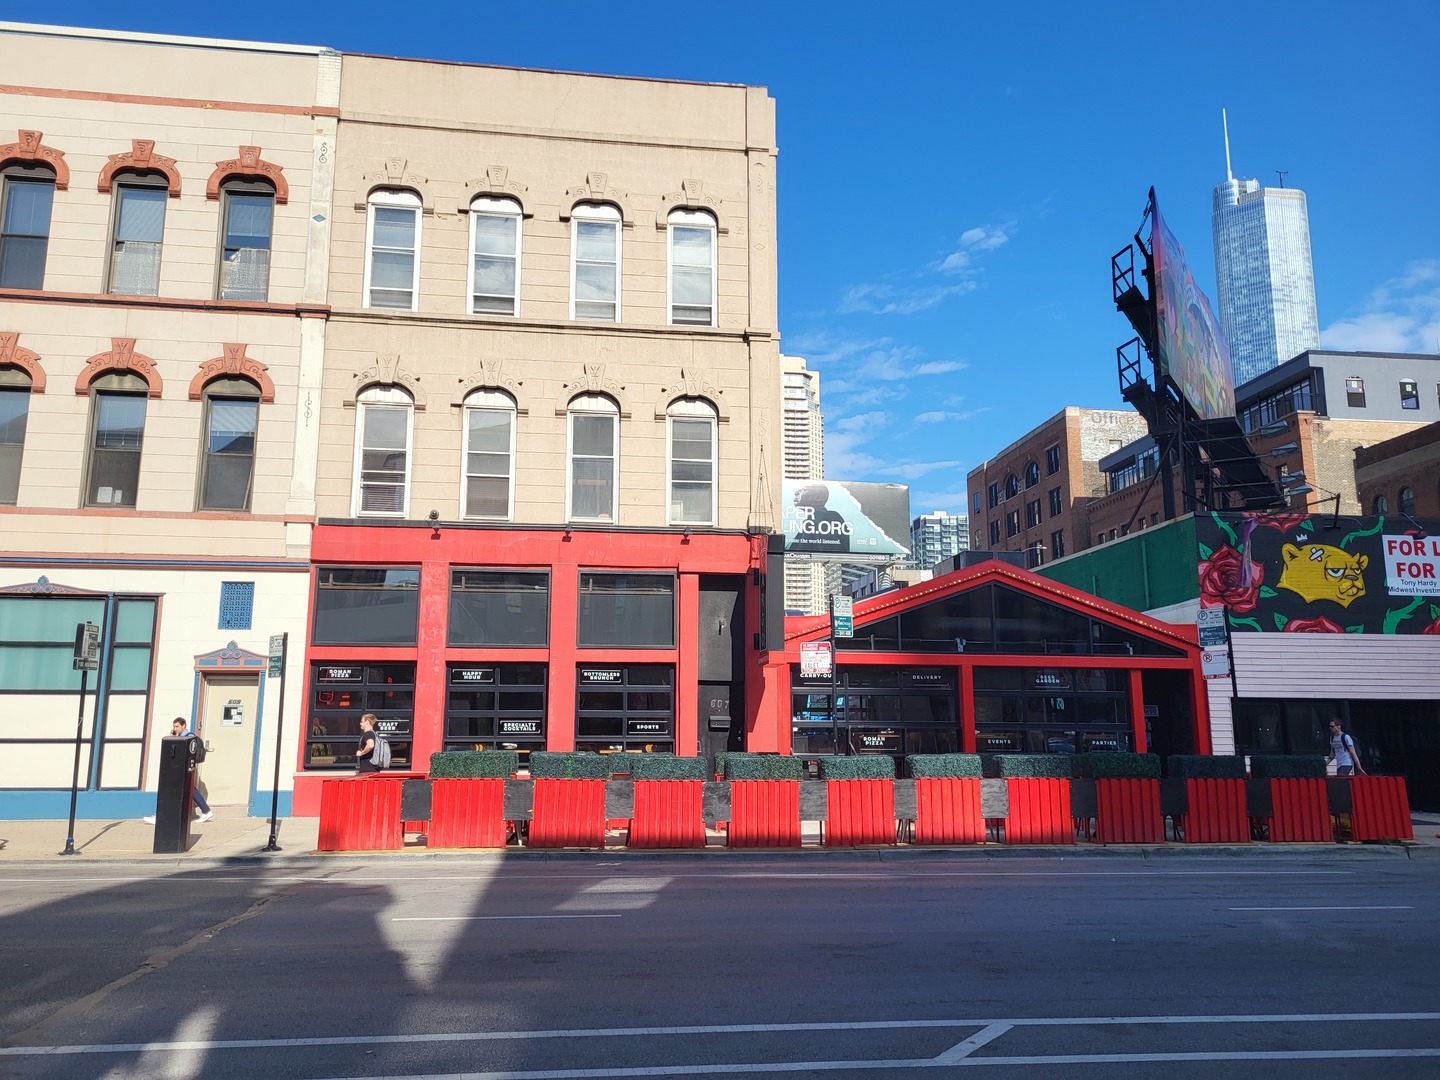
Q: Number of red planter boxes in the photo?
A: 12